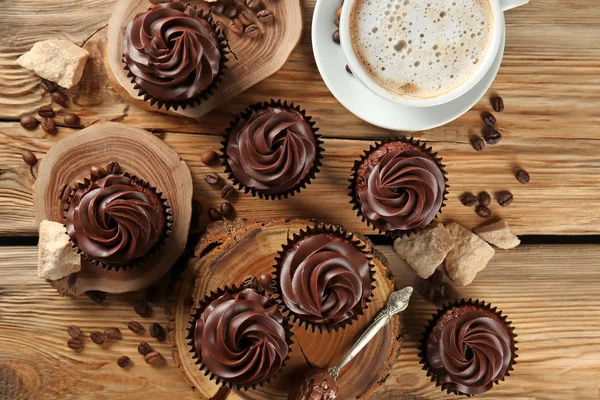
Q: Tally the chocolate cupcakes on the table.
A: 7